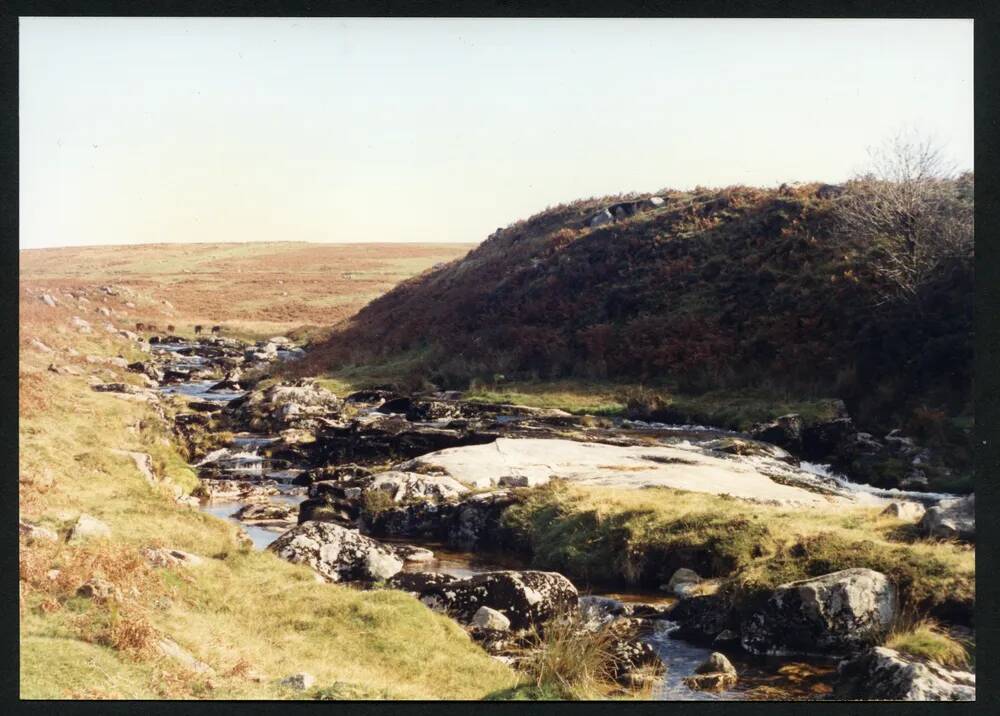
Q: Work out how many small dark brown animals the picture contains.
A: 5